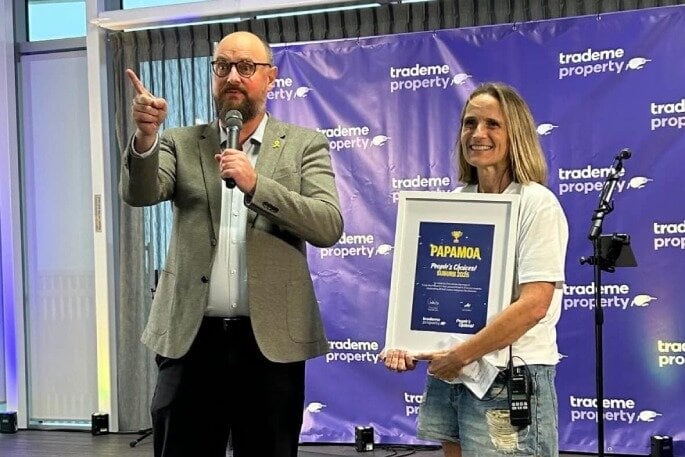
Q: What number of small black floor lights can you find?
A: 4